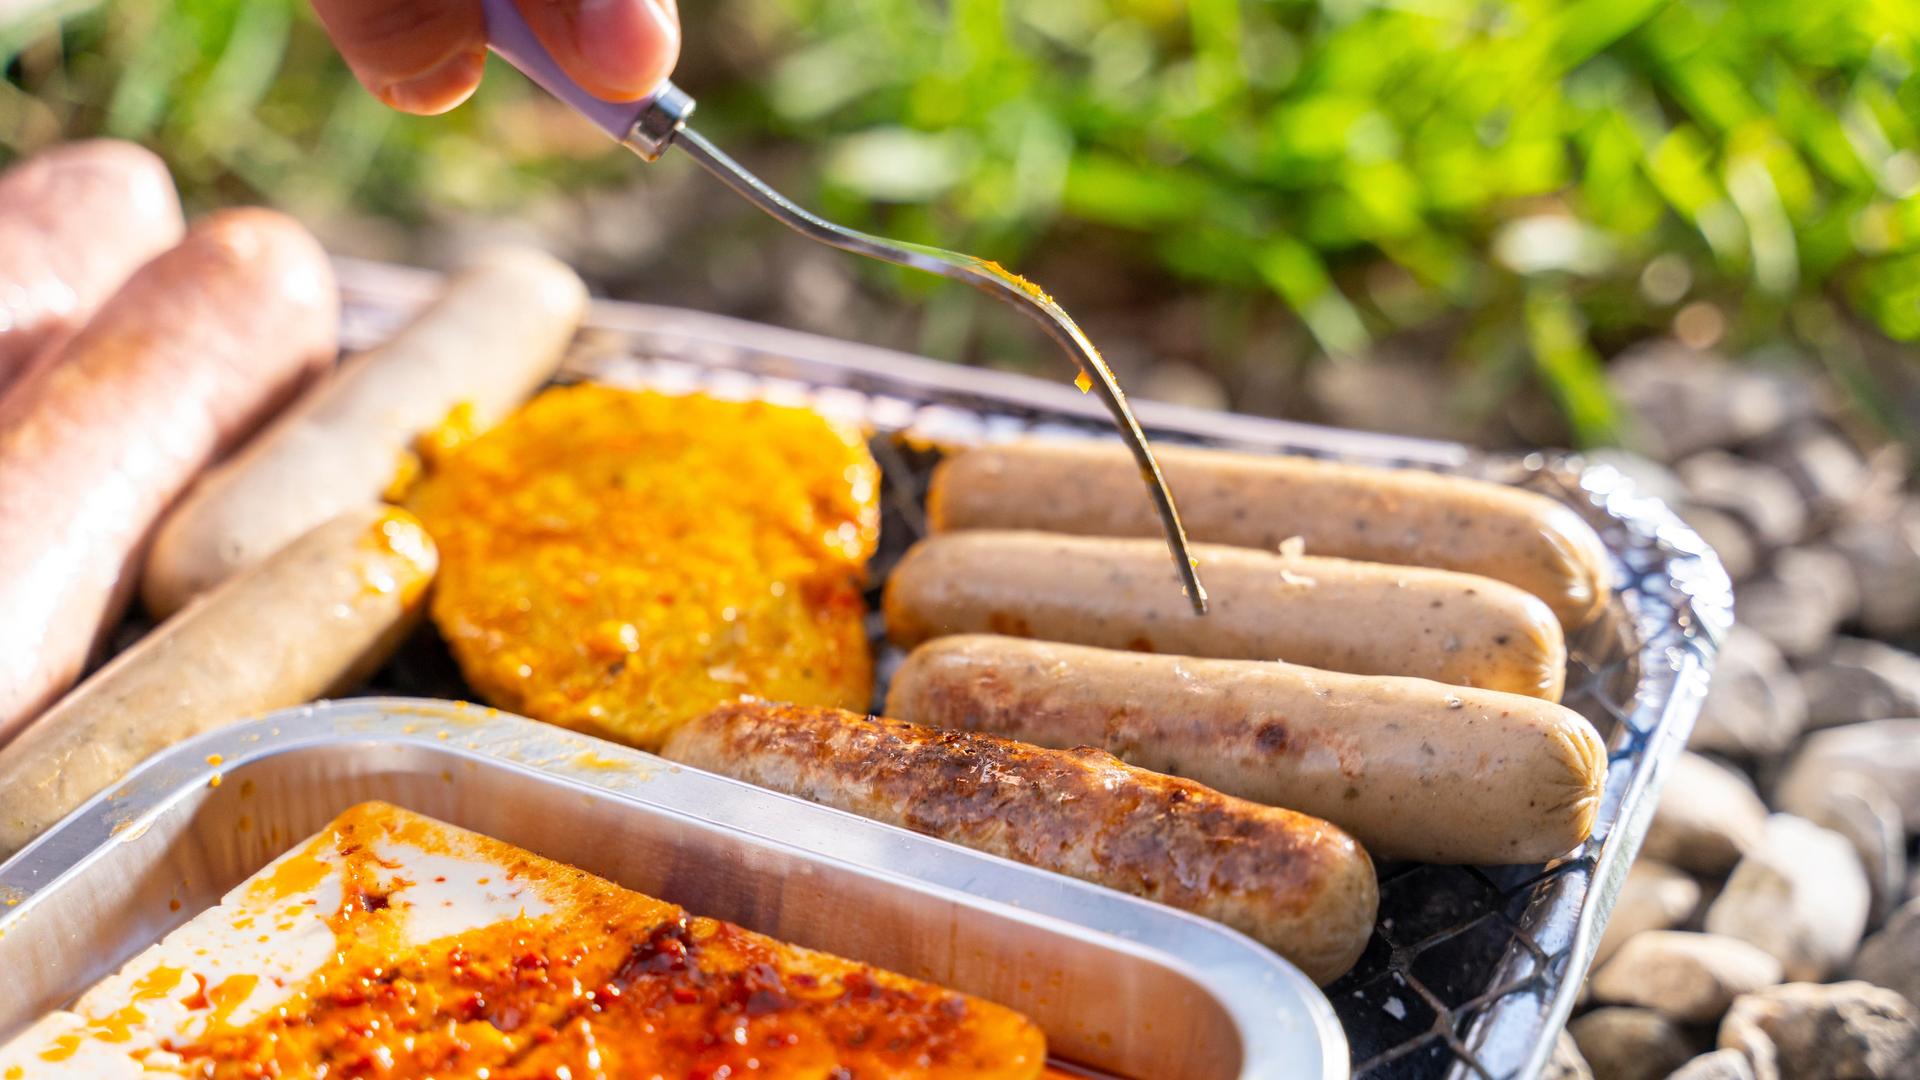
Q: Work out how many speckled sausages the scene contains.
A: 3